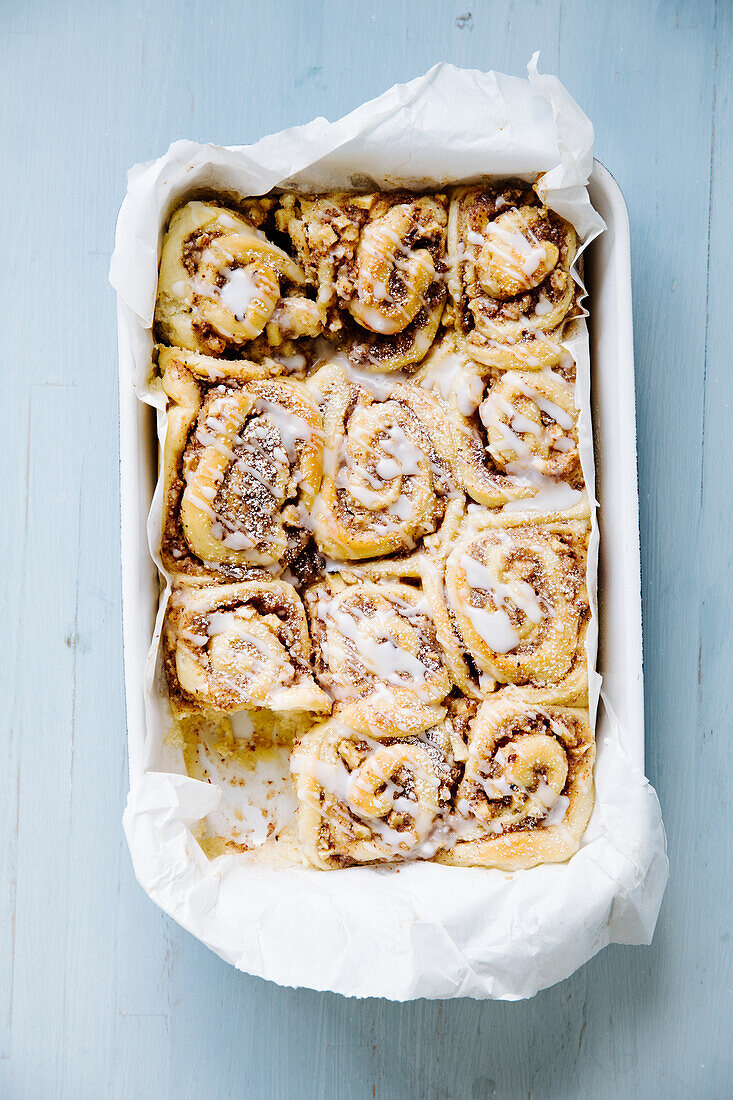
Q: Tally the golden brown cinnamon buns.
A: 11